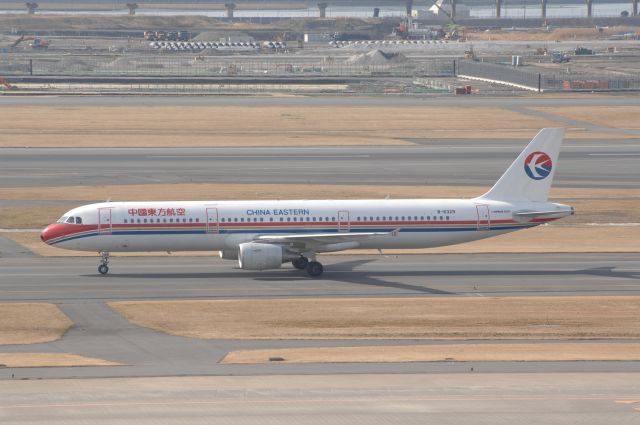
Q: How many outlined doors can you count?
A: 4